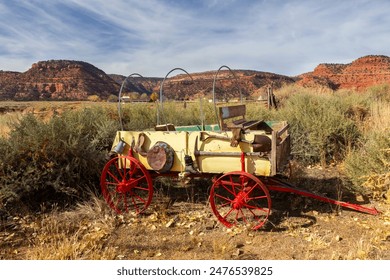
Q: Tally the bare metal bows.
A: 3